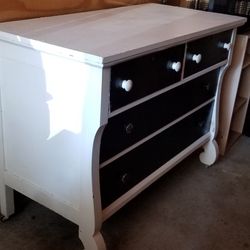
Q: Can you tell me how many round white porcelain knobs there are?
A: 4